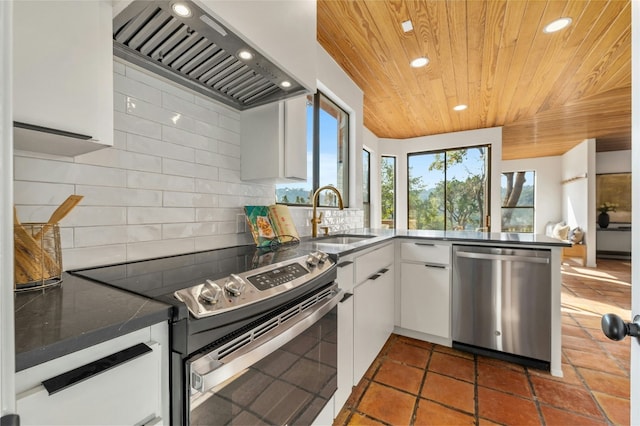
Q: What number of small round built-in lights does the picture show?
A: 6